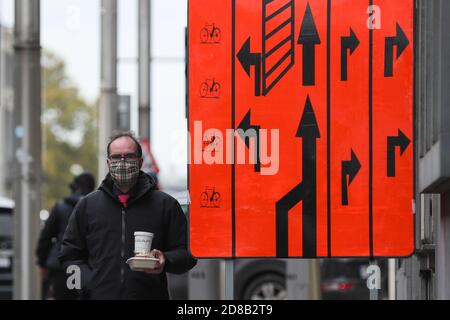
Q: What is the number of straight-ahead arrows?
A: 2